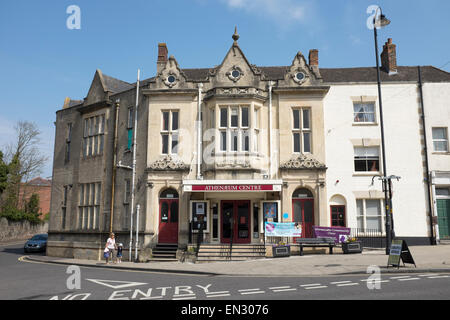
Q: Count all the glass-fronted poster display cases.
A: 2